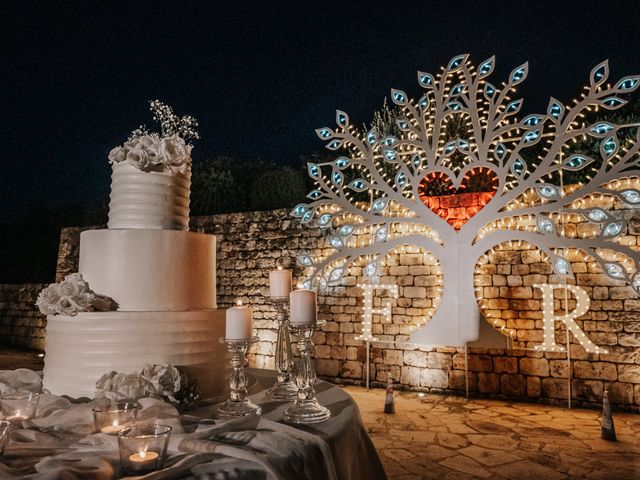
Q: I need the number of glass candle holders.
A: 7